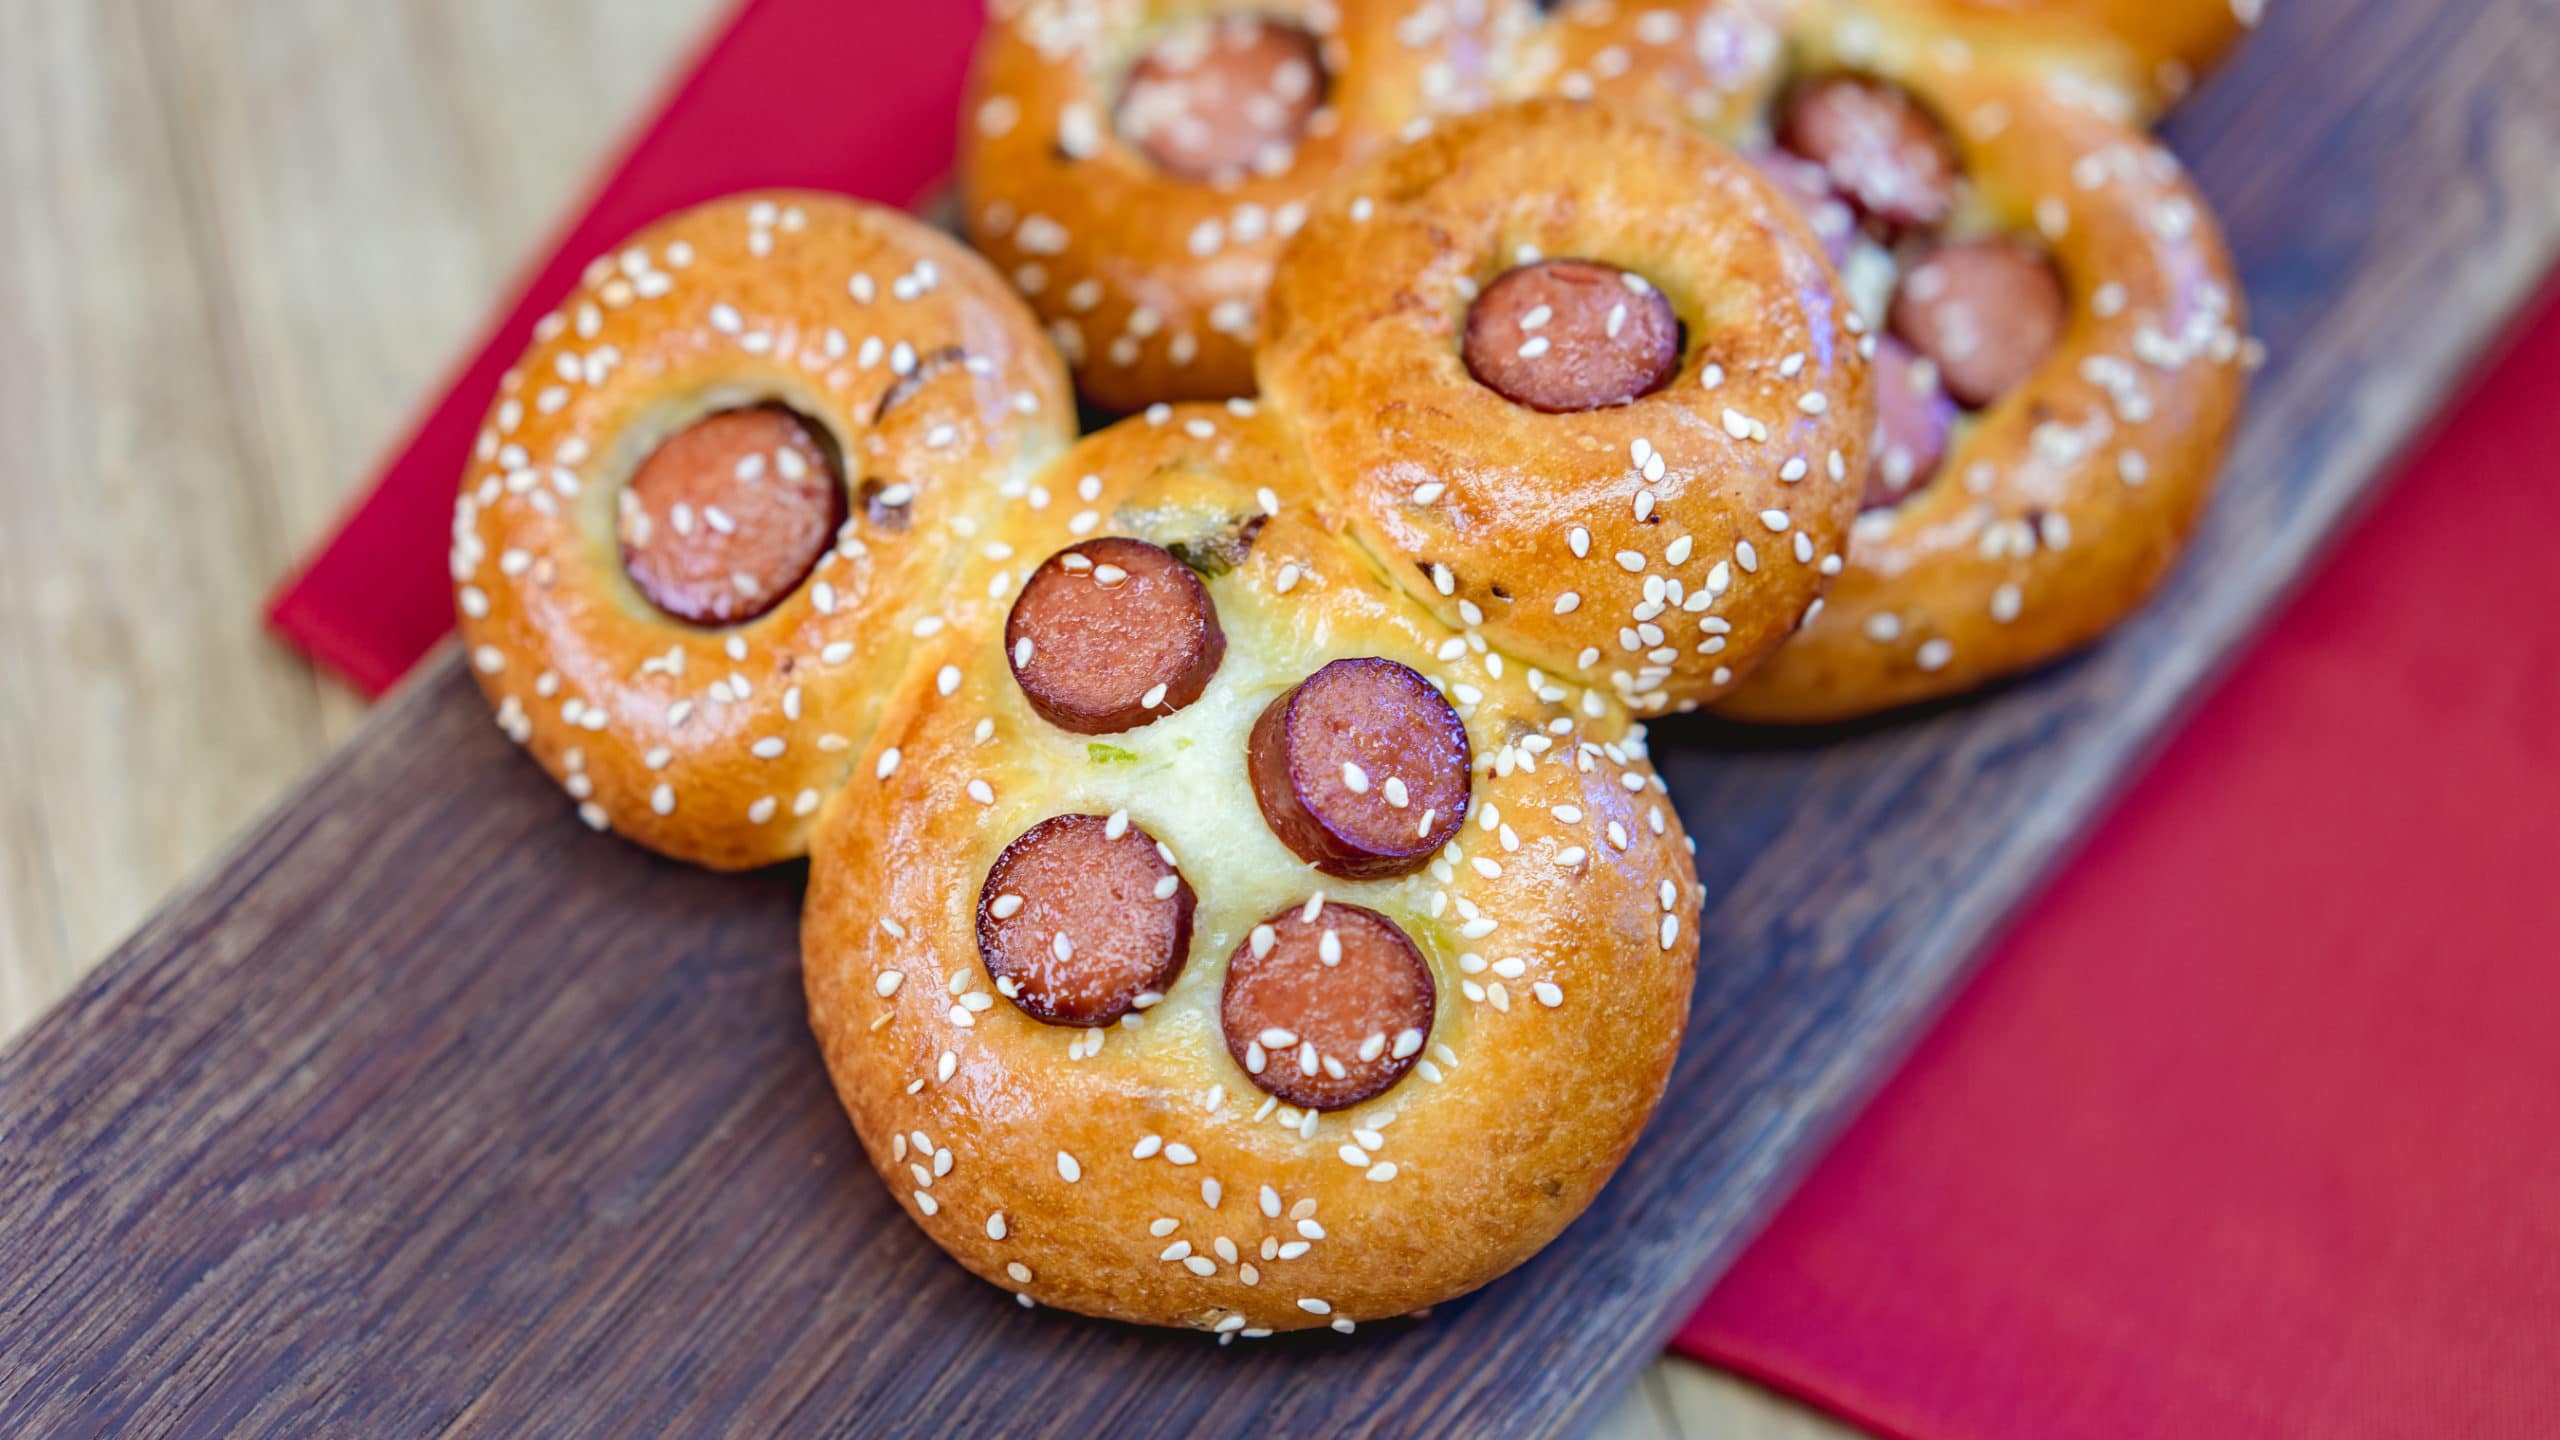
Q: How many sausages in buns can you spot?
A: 11